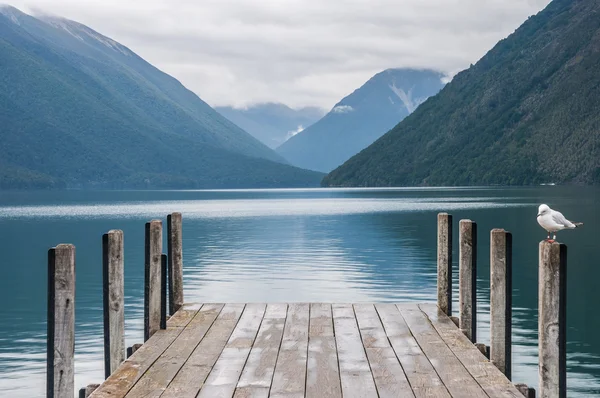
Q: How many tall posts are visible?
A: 8